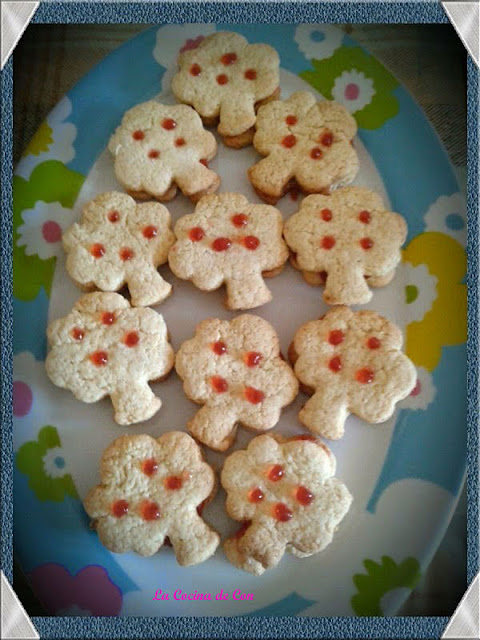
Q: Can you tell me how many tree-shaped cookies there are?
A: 11